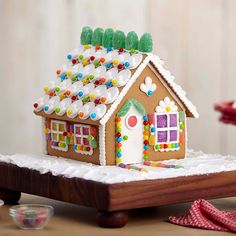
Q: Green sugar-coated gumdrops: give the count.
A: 6